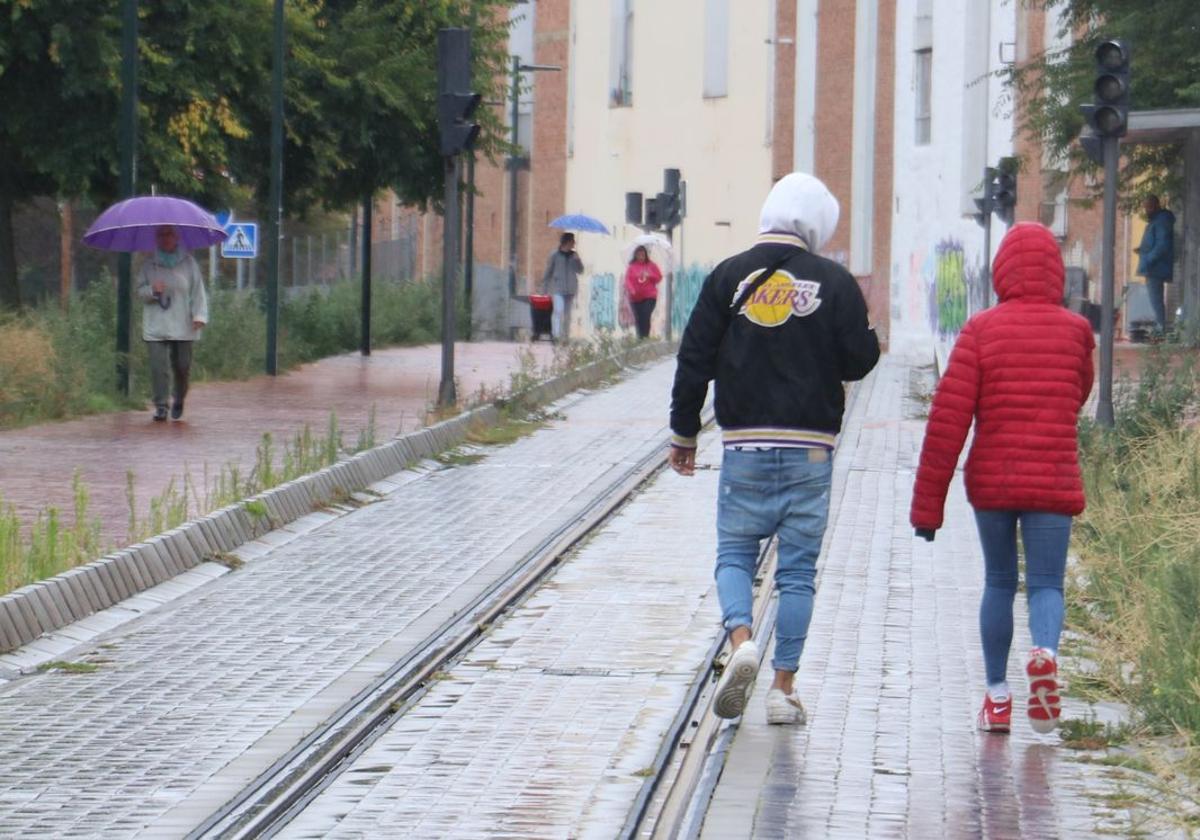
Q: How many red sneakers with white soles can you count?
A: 2